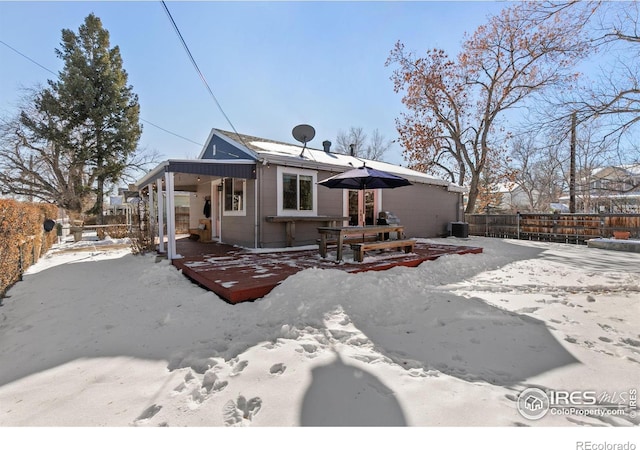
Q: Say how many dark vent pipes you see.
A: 2